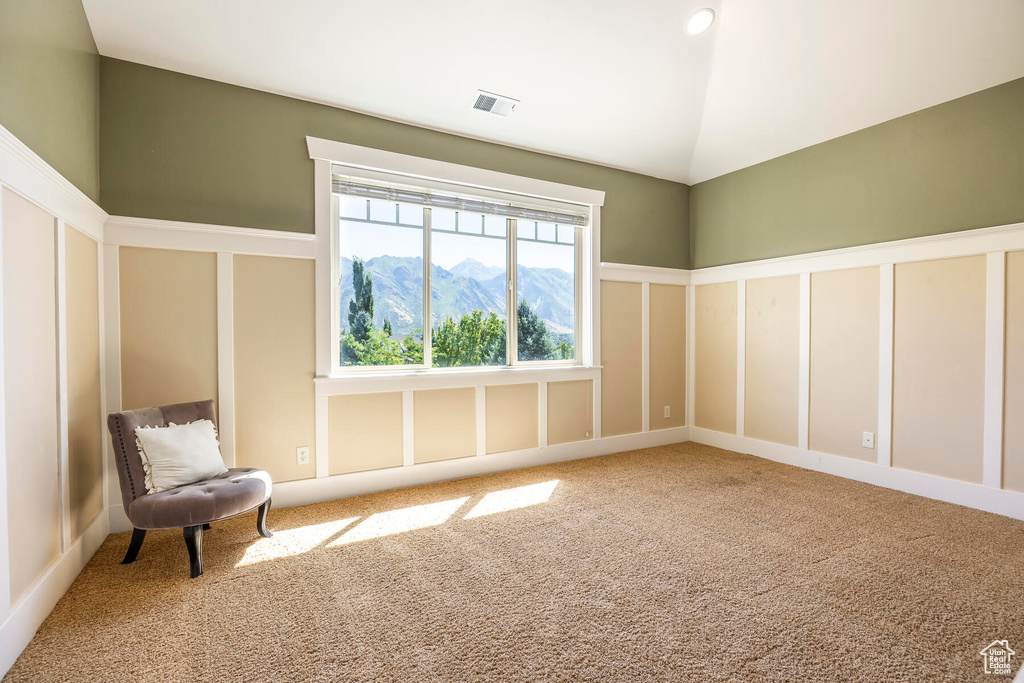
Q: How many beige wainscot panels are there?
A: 15